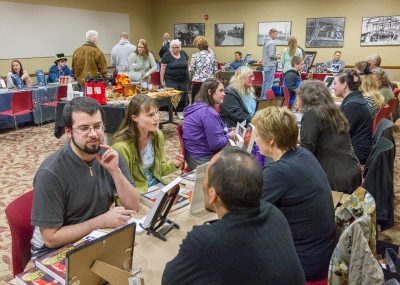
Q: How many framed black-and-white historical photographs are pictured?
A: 5